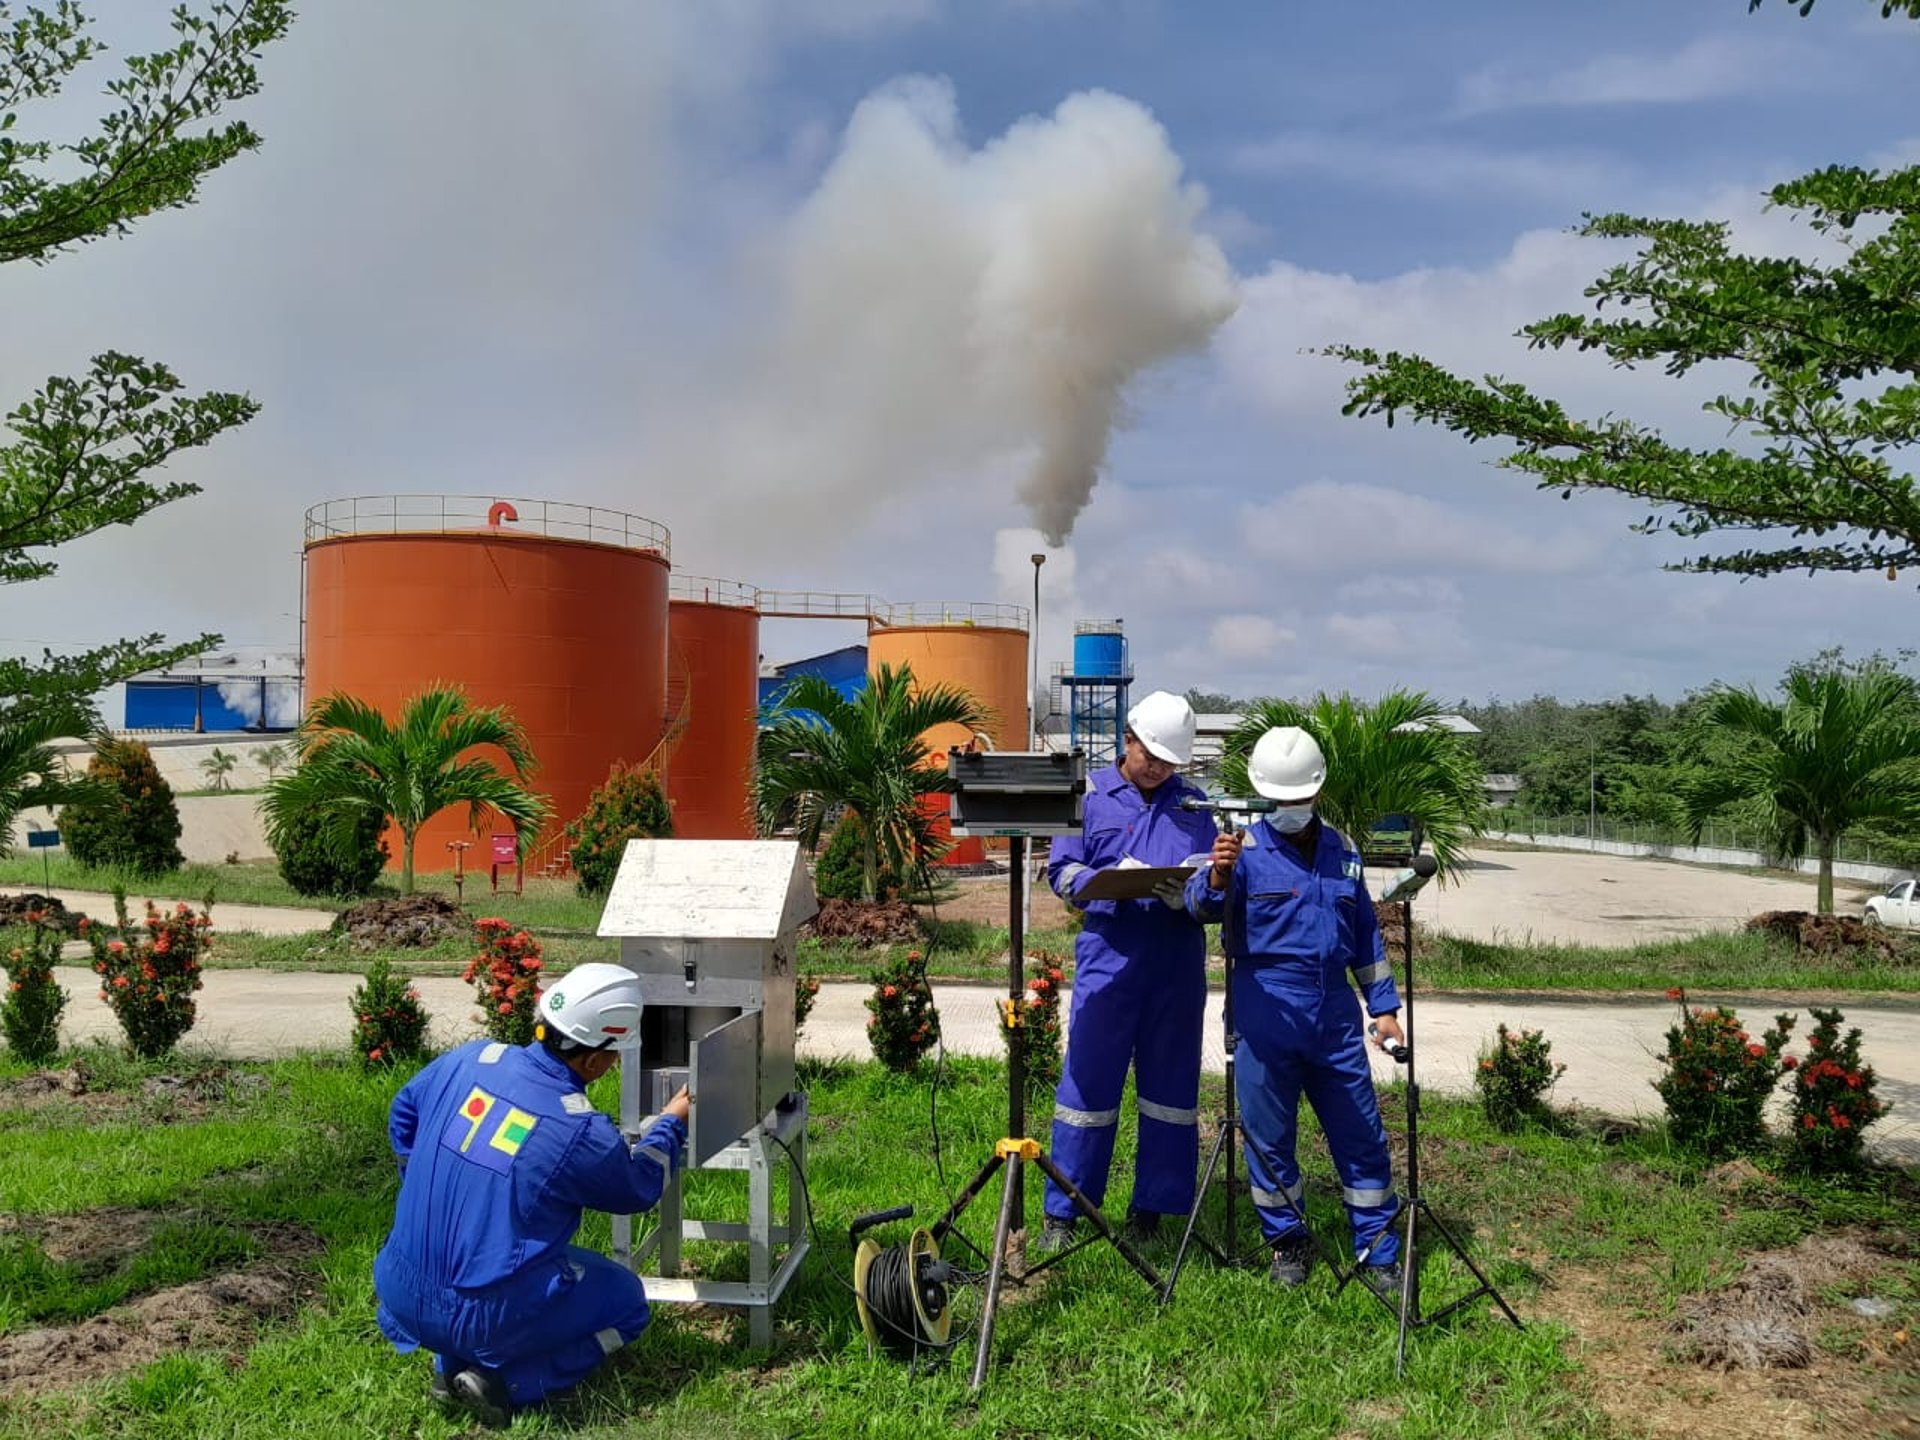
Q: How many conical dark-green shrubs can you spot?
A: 4